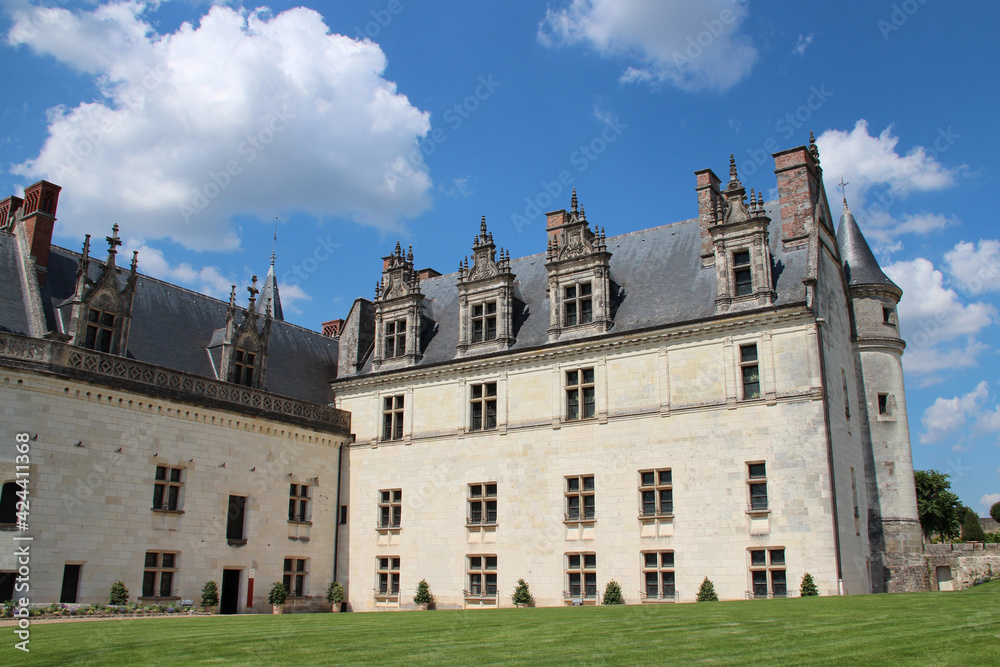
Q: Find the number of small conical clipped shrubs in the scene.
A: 9